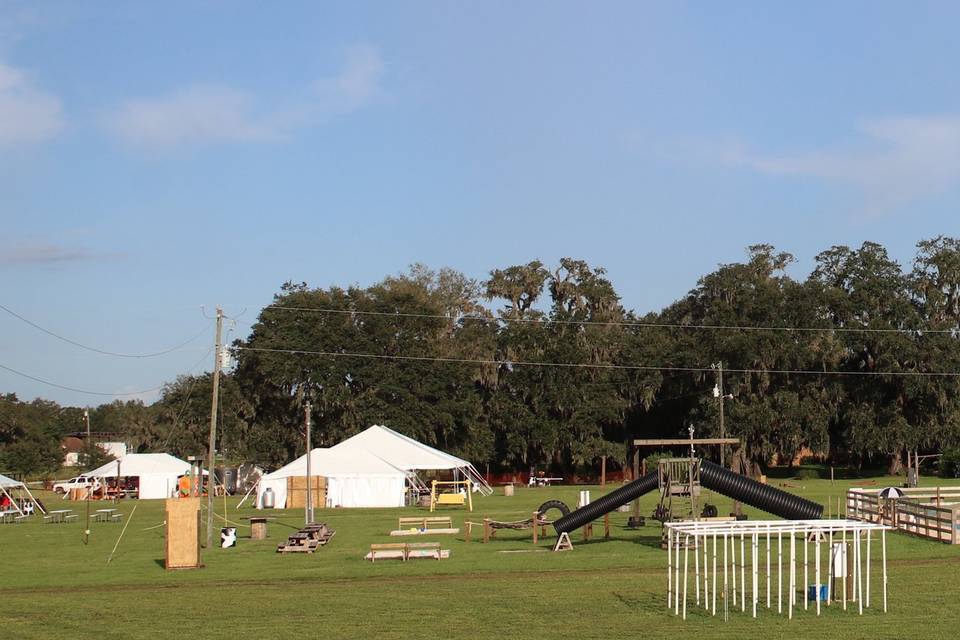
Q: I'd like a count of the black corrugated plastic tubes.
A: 2